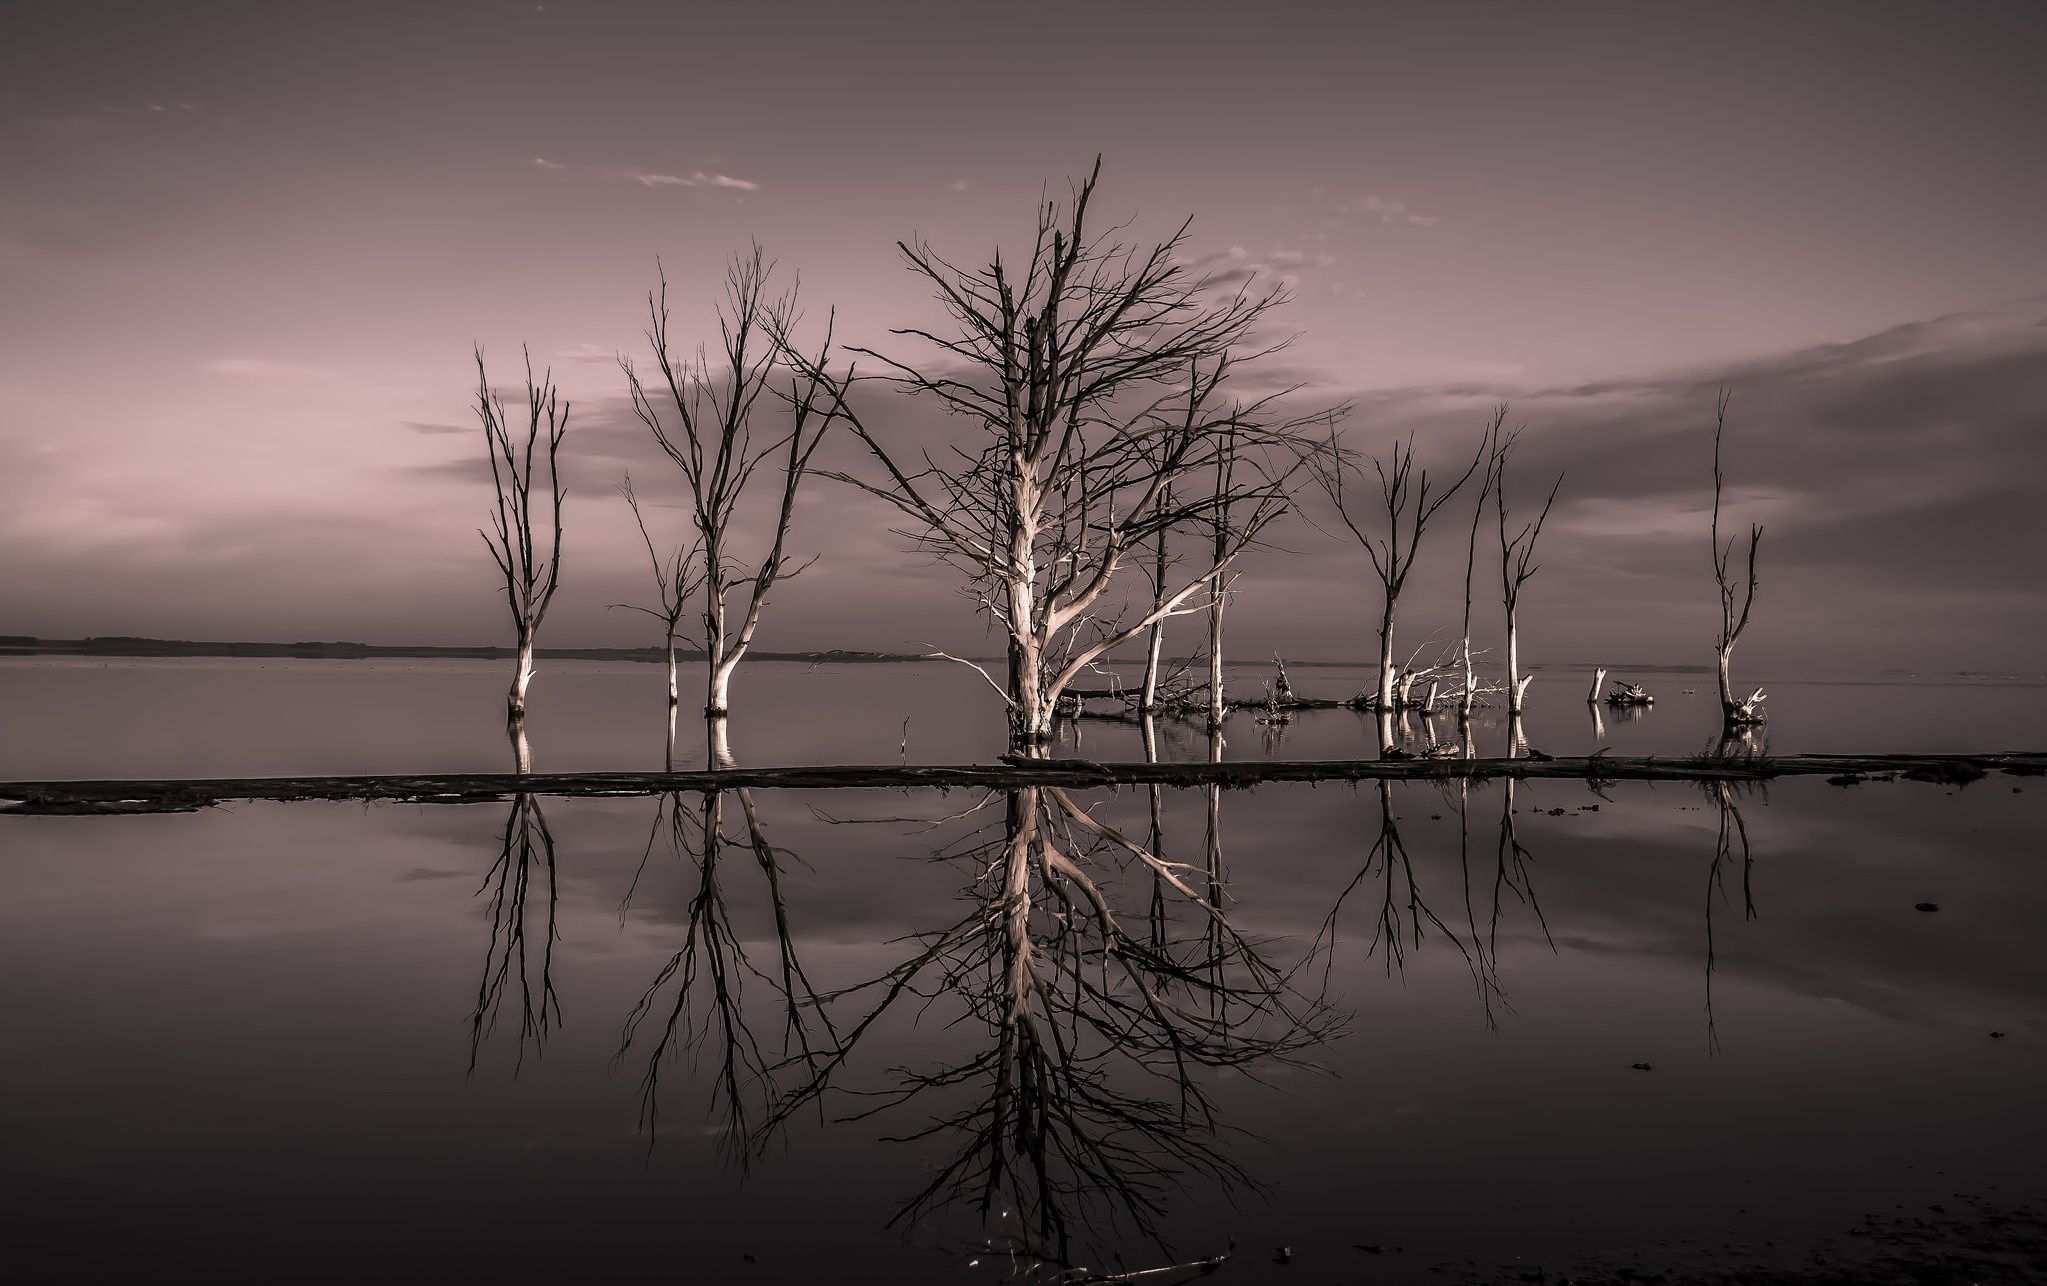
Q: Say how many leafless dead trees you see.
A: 10